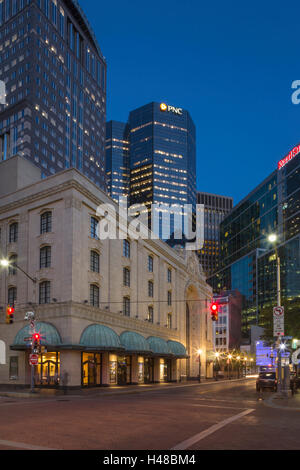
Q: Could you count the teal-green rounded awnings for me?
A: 5